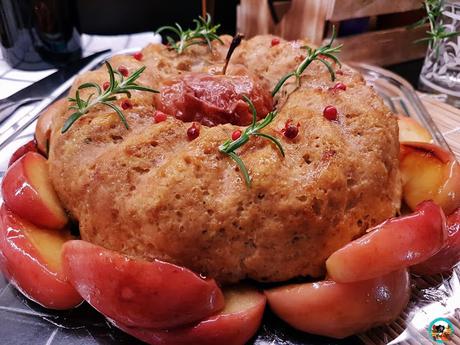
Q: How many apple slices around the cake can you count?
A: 11